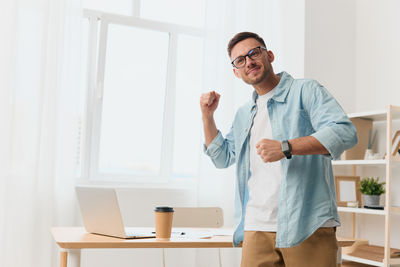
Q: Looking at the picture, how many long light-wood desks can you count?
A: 1